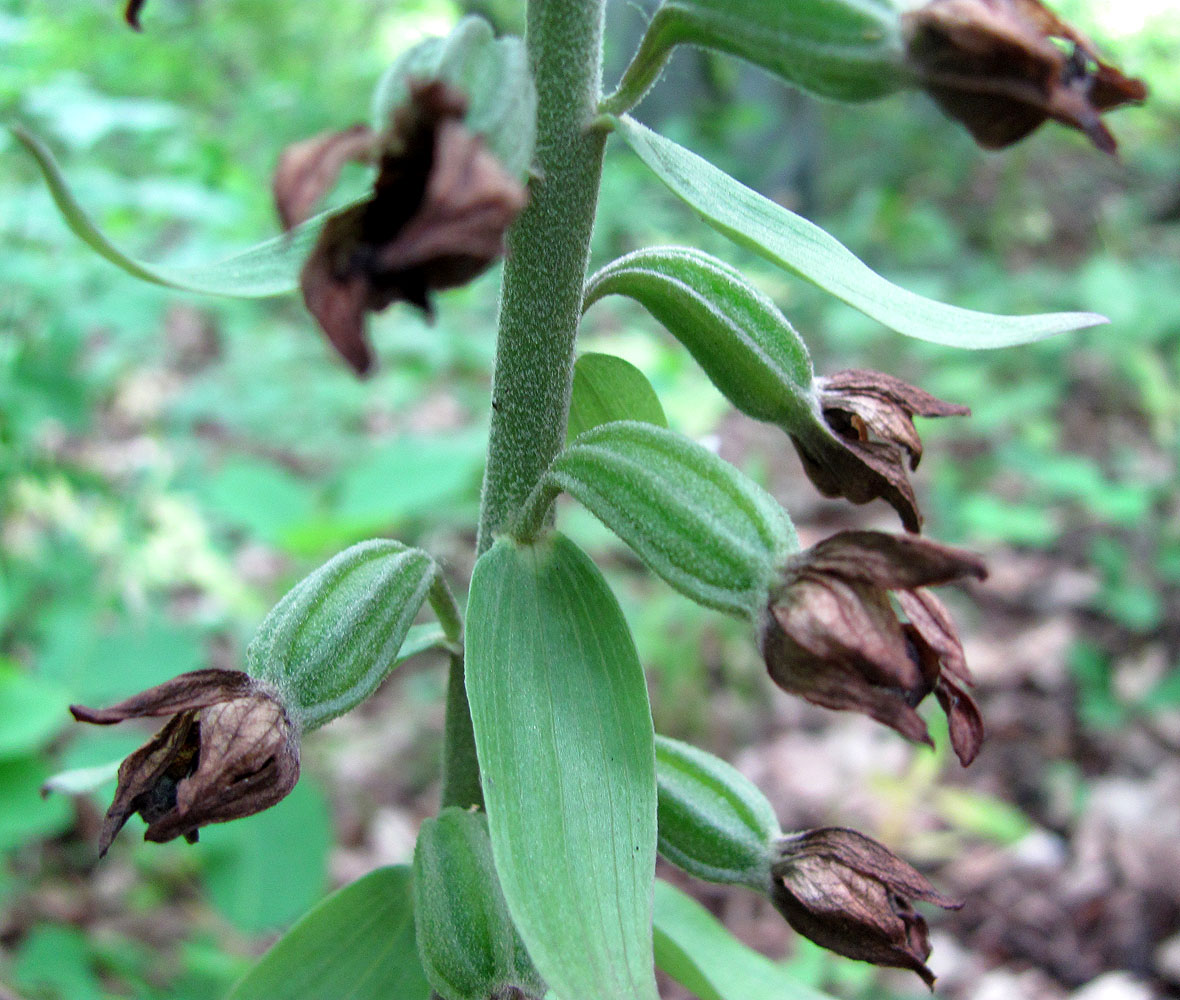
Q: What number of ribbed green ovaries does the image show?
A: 7